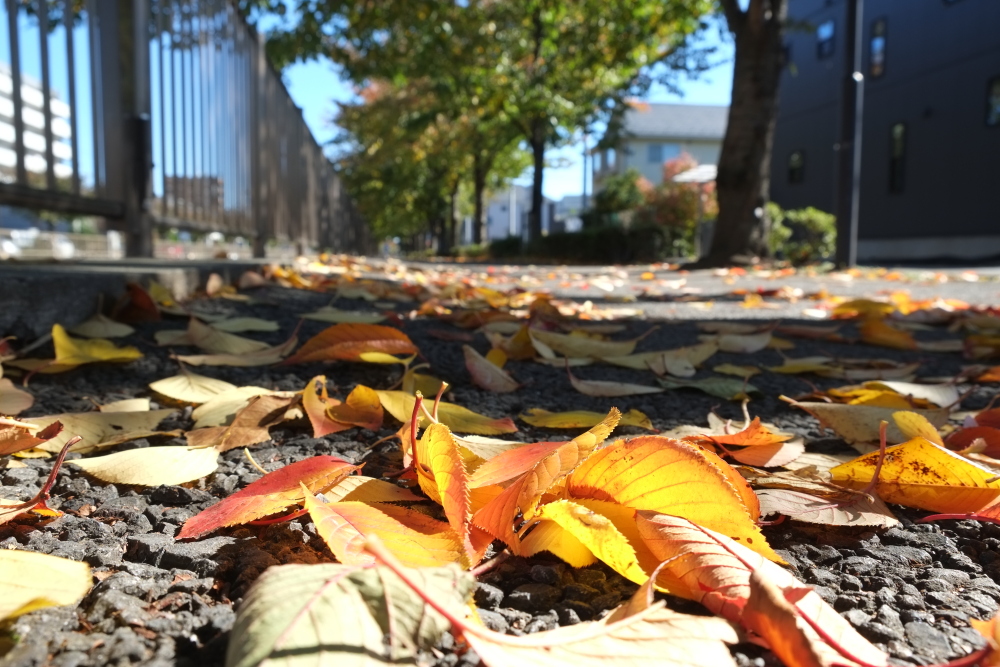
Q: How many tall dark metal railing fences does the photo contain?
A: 1